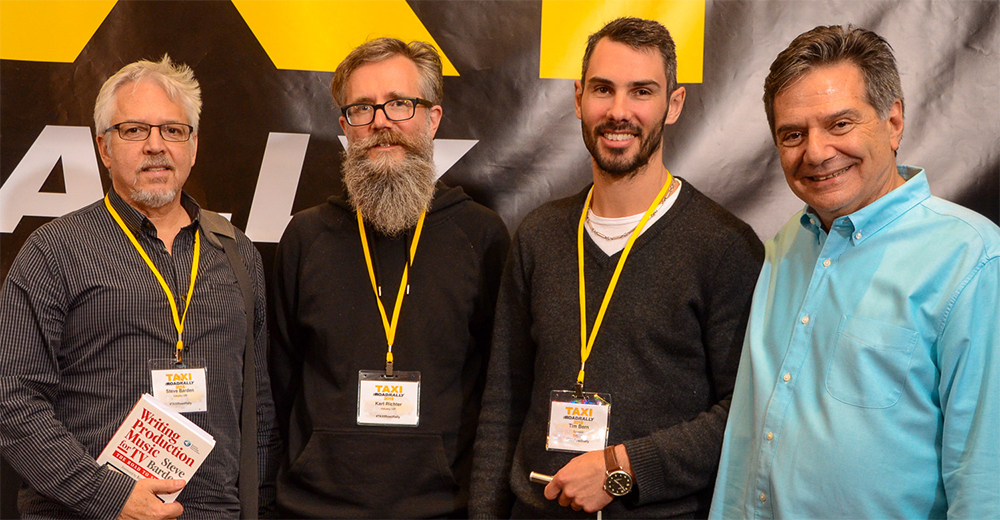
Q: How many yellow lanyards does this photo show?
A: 3